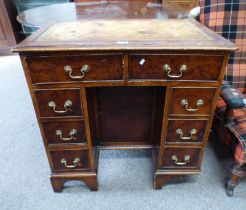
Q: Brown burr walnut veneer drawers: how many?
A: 8